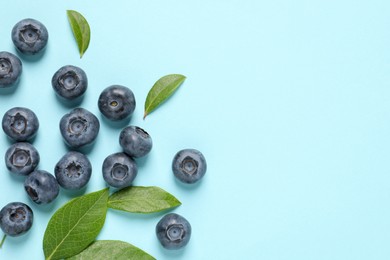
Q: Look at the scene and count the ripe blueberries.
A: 14